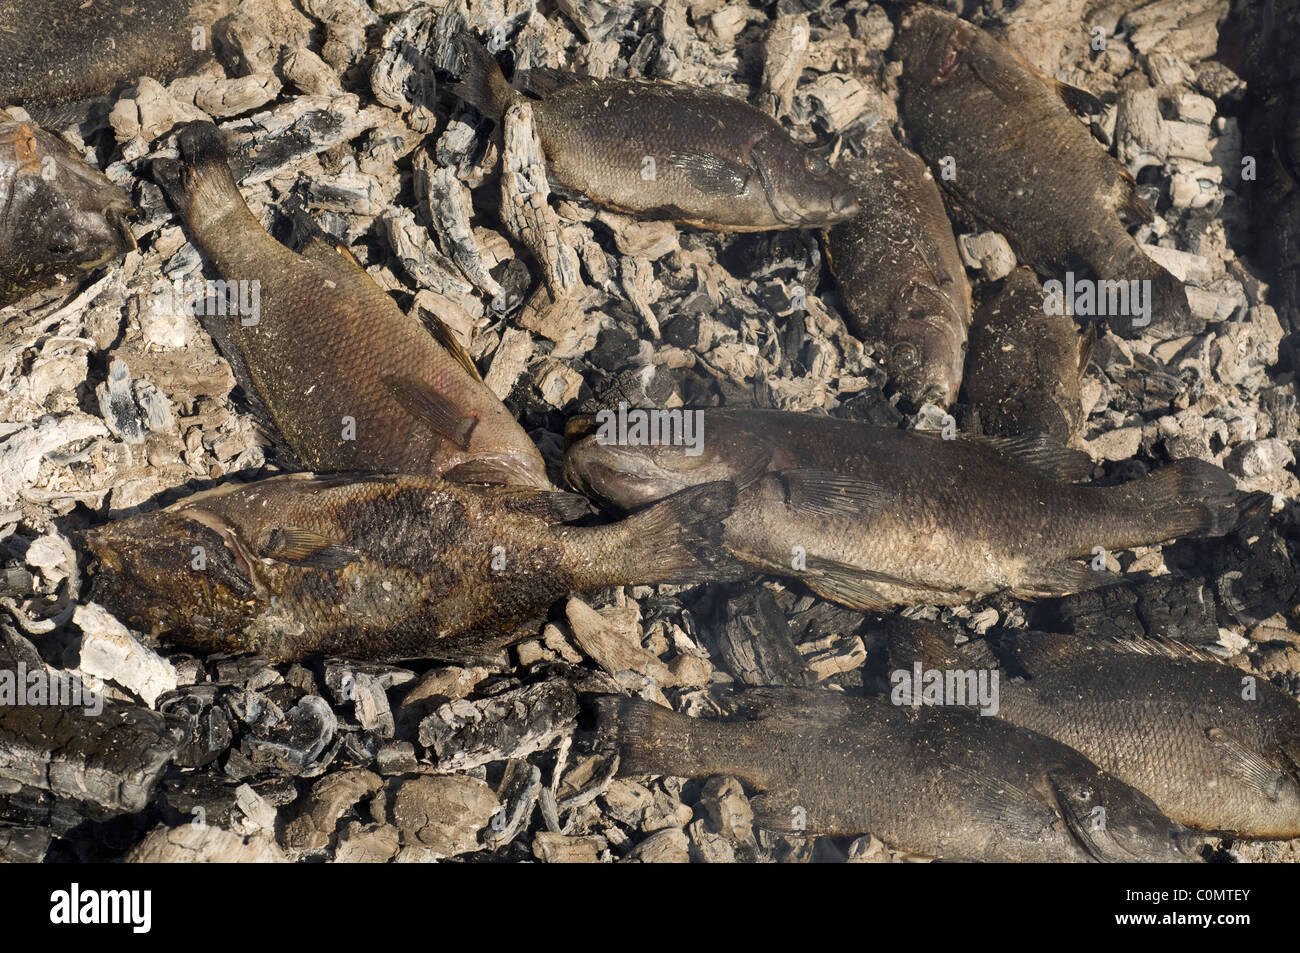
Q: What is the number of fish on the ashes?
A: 11